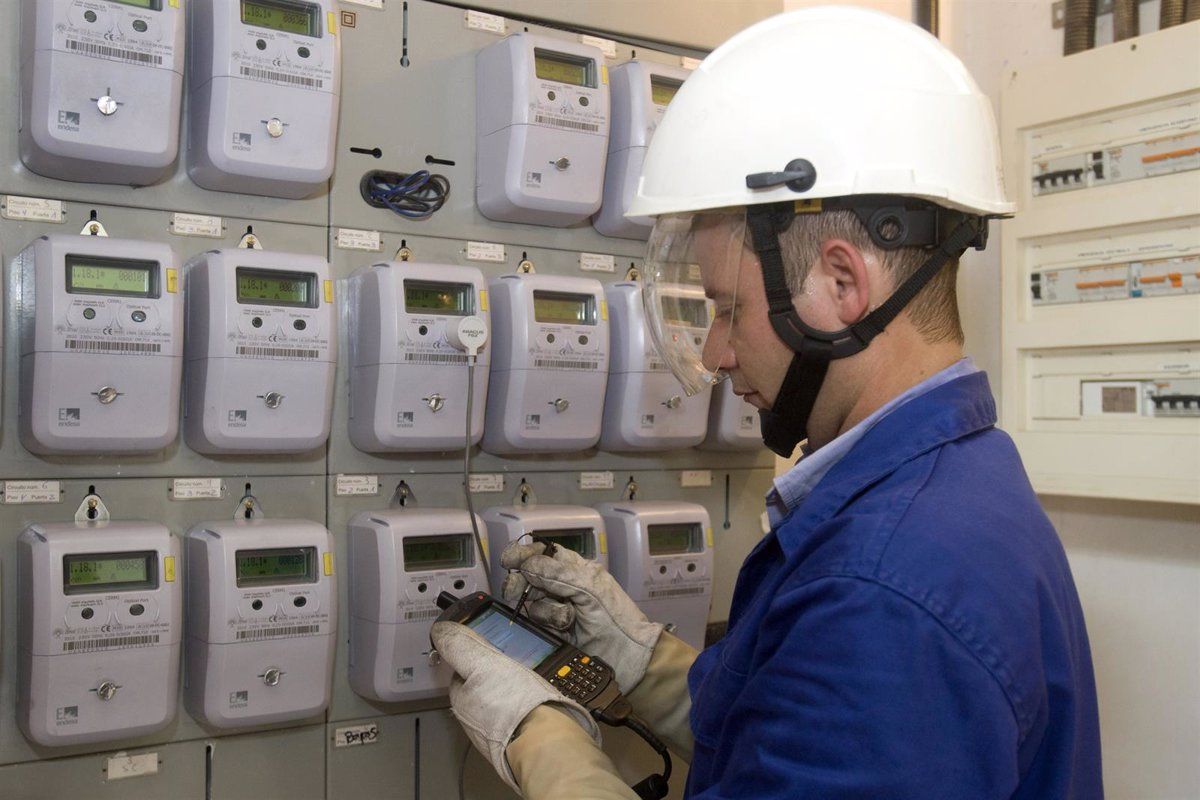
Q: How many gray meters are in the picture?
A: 15